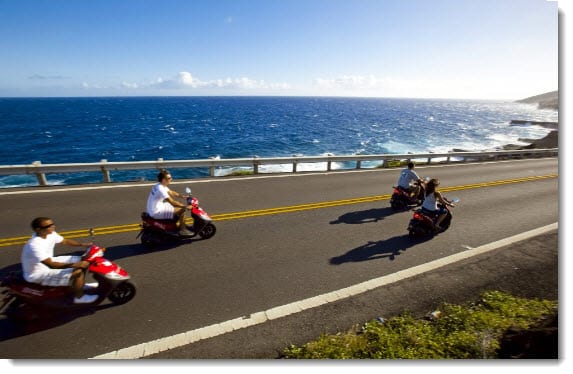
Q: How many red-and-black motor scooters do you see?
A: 4